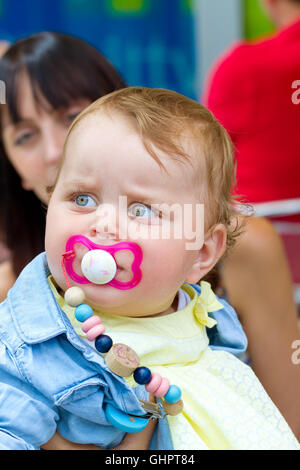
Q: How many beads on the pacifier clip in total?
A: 11